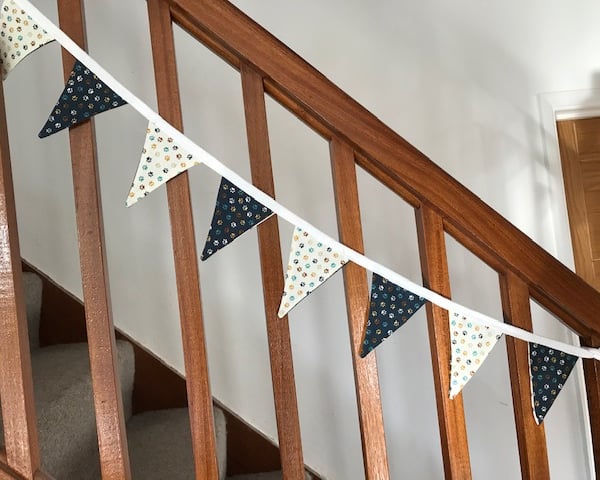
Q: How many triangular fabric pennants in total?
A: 8